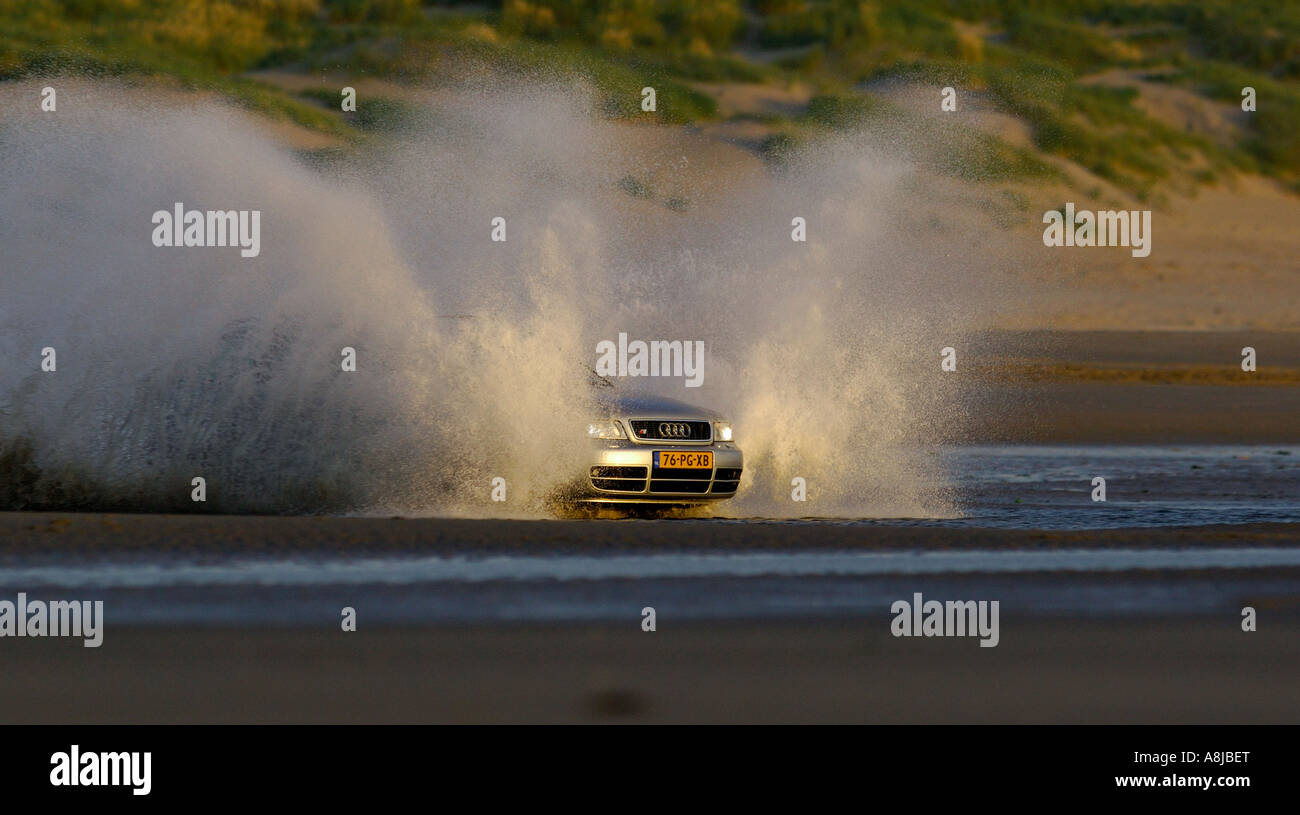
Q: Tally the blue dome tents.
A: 0